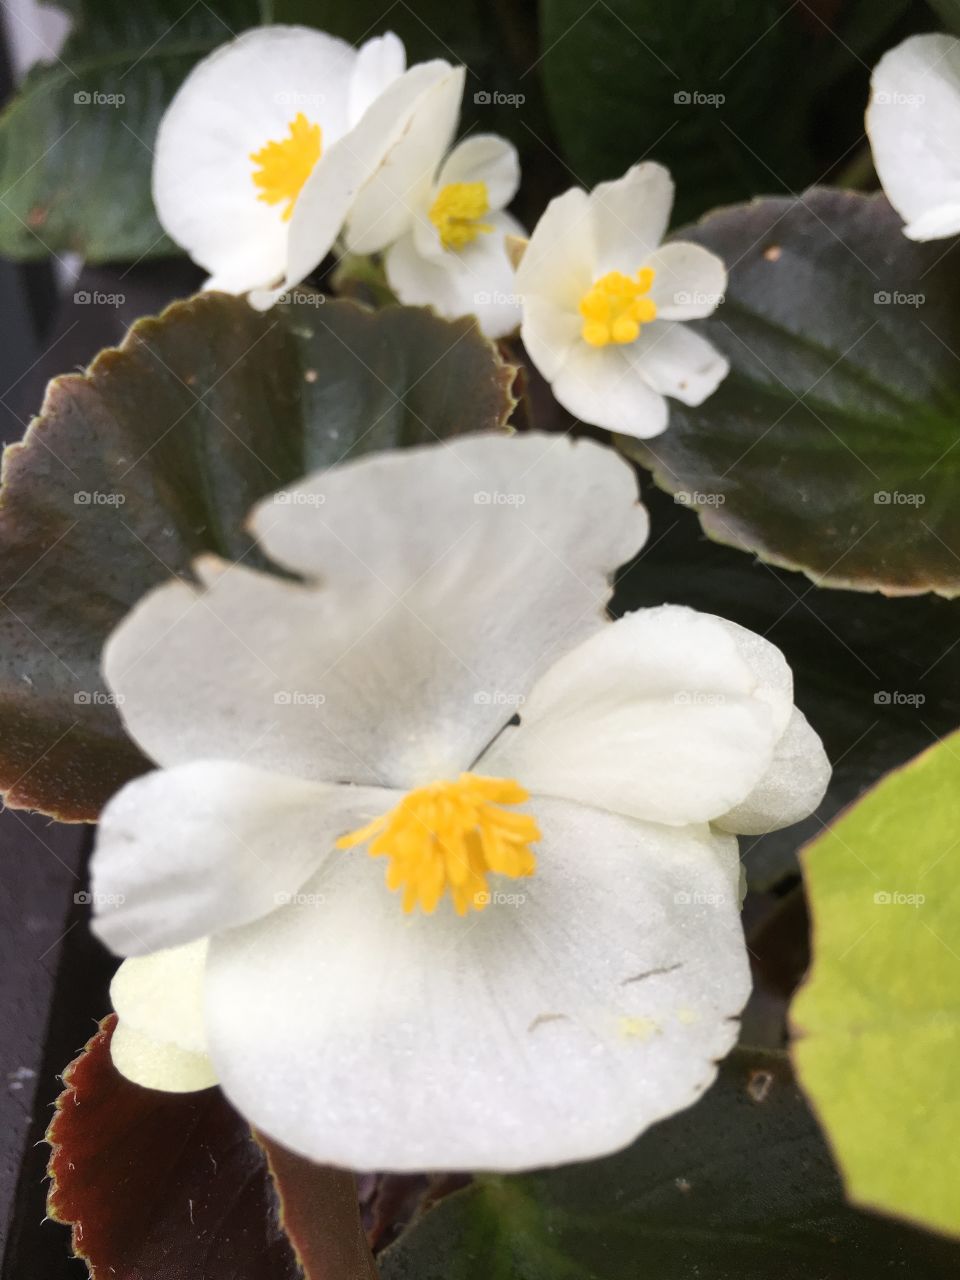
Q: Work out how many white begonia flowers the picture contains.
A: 5